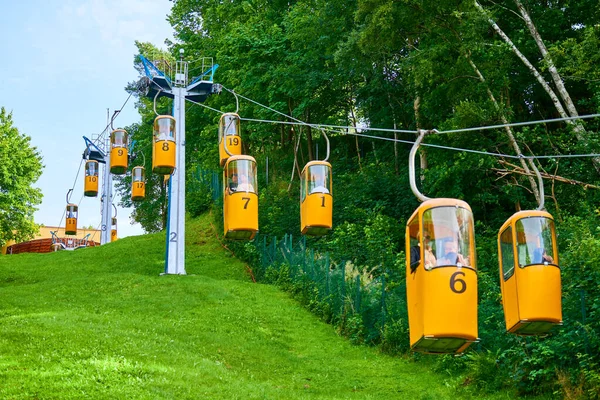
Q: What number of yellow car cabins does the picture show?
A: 11